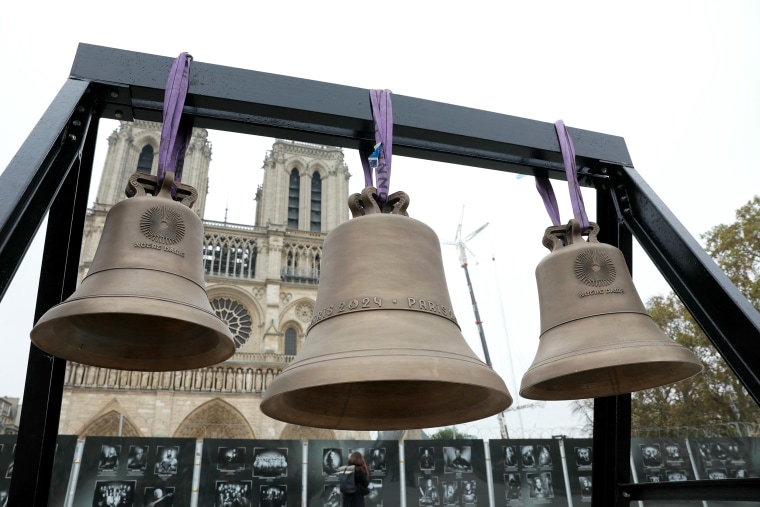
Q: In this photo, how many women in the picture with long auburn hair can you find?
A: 1